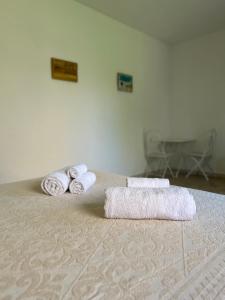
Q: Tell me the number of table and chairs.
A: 3